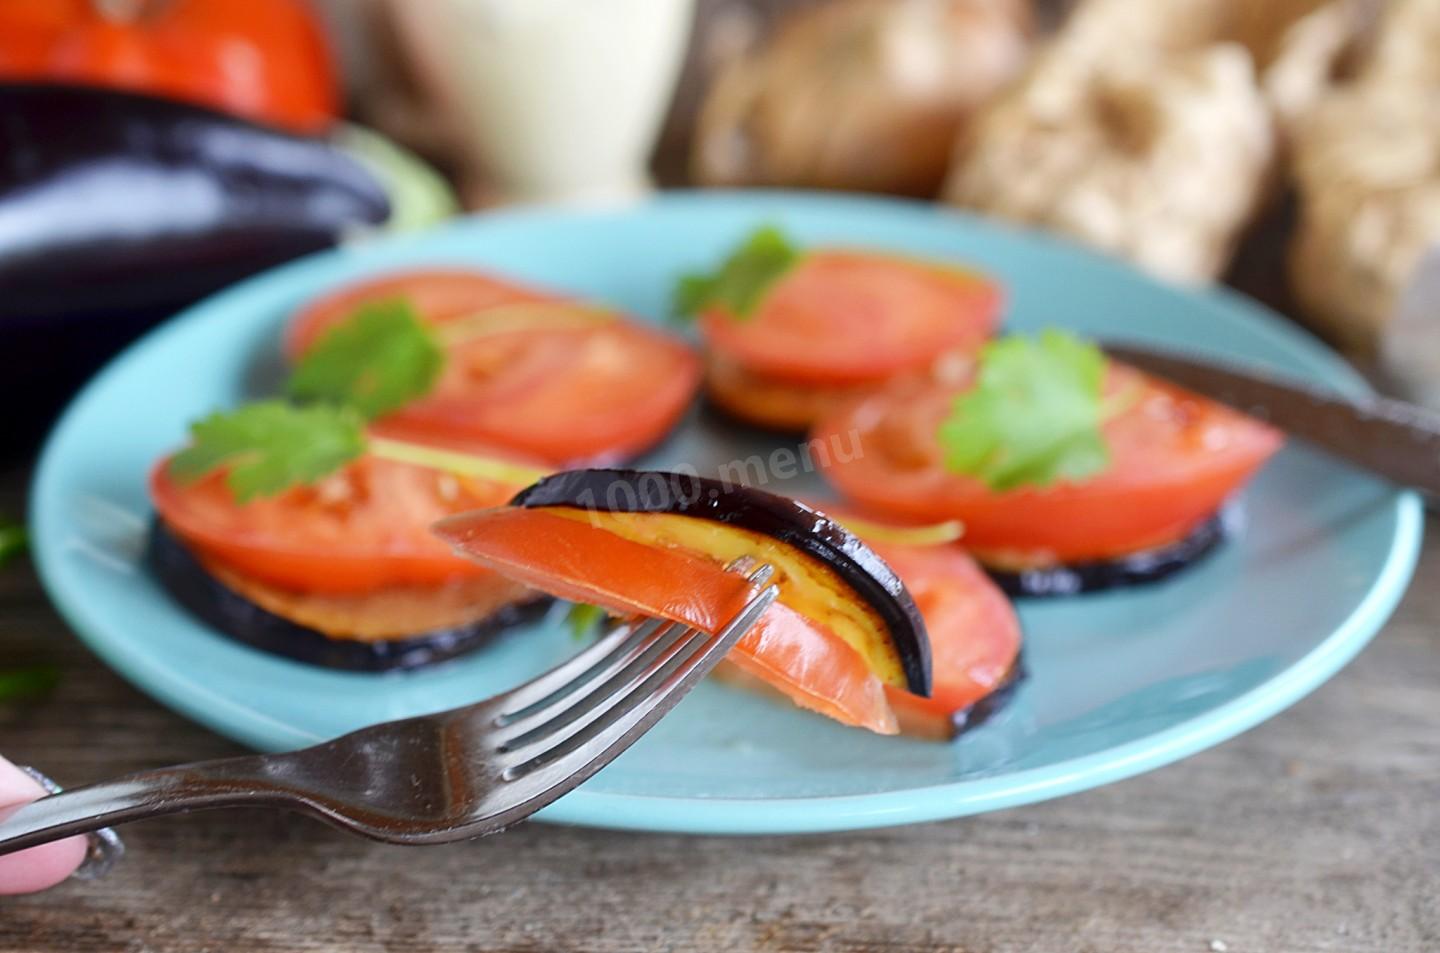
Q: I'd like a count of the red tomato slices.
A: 6